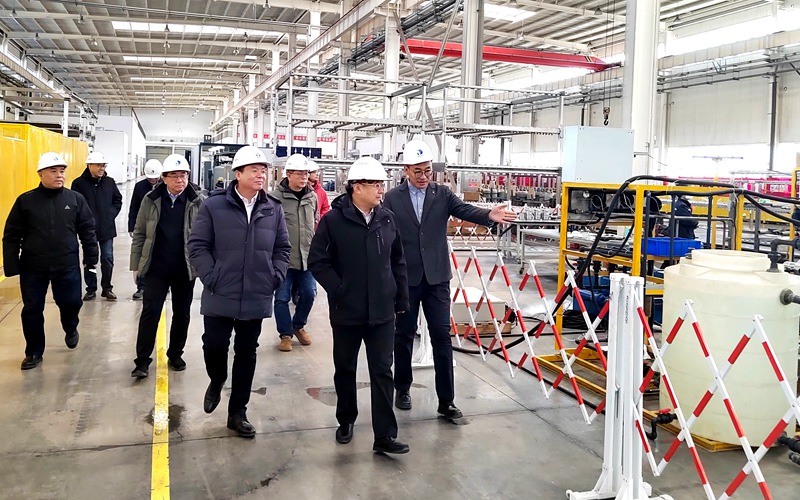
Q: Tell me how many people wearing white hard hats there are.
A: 9